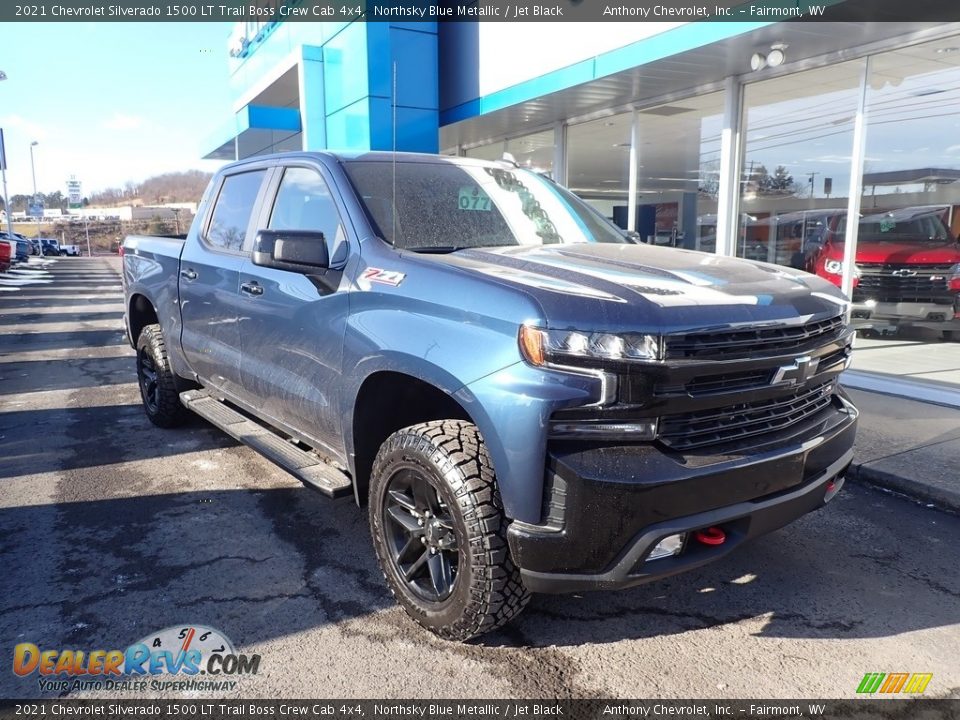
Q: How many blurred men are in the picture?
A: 0